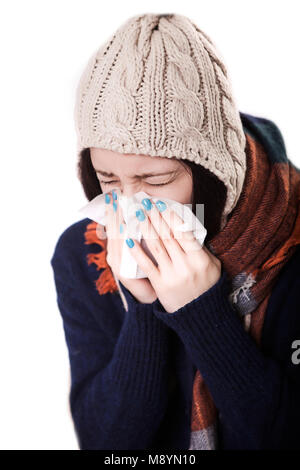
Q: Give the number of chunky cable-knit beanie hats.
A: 1